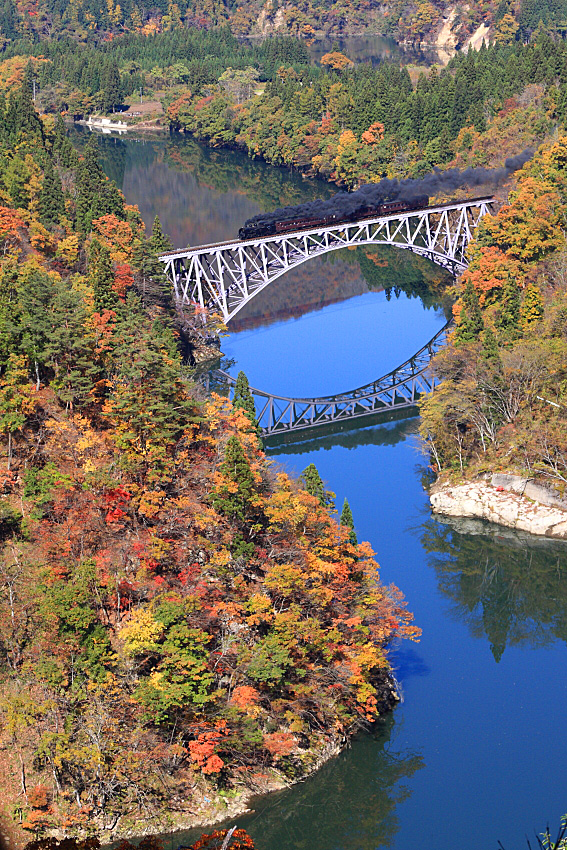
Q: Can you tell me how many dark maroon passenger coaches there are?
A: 3